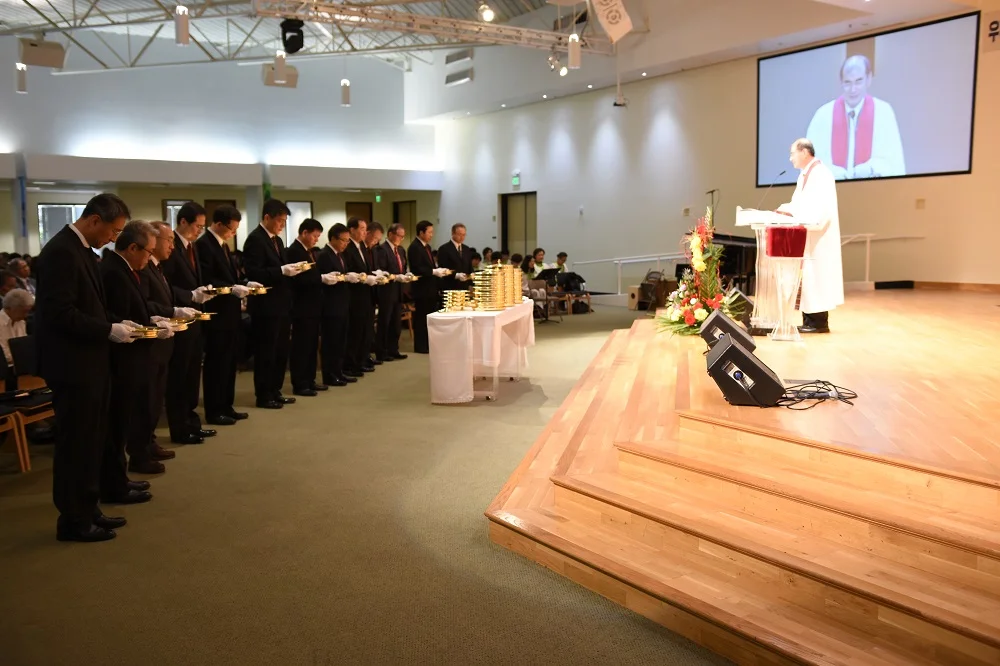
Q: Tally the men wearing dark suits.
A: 13